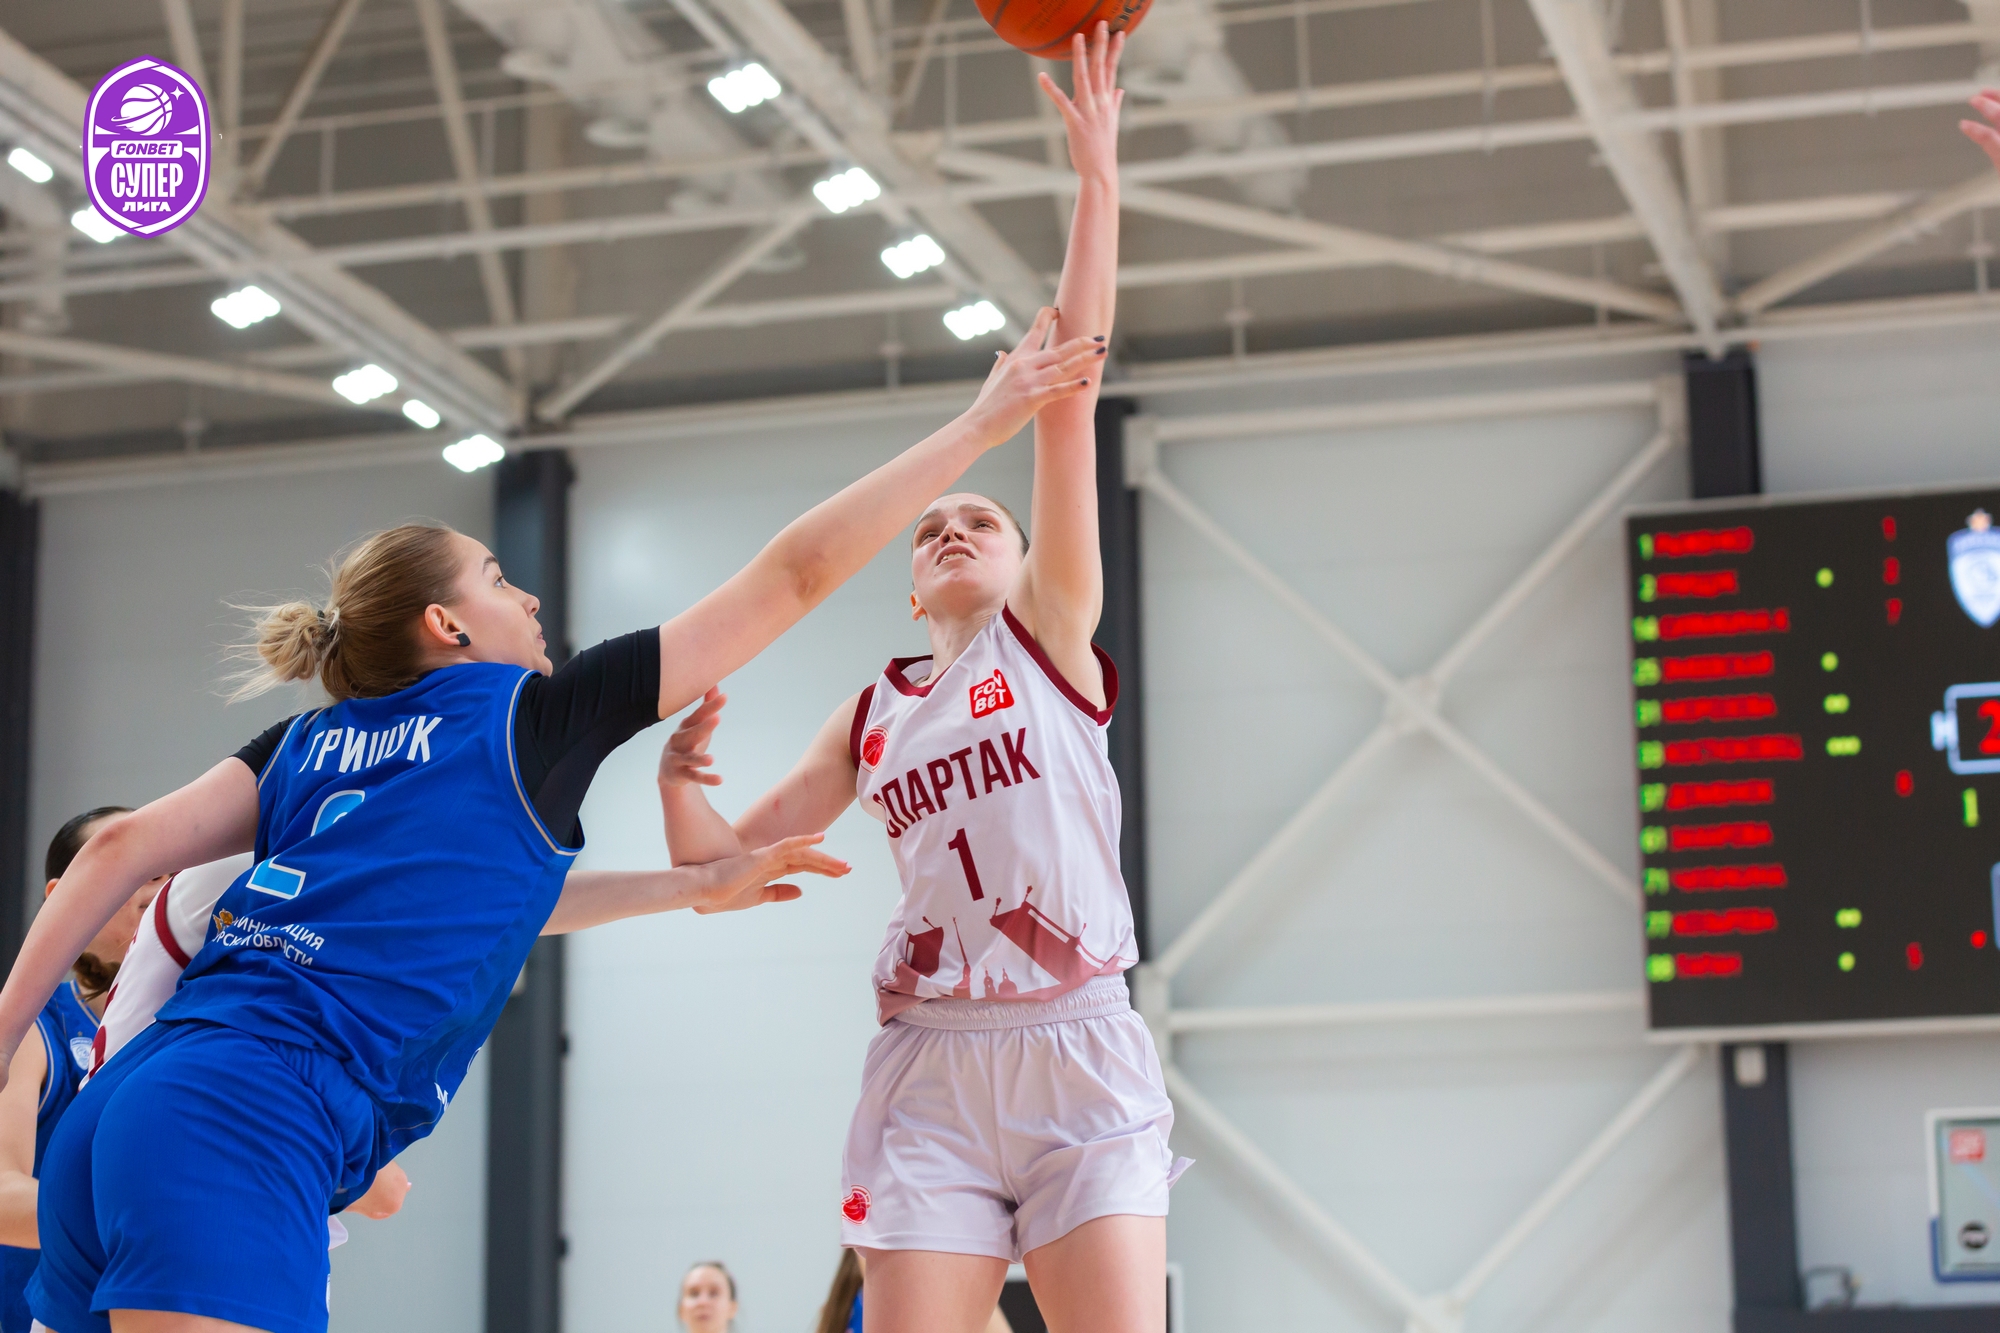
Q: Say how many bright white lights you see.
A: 10